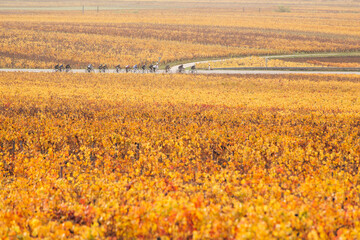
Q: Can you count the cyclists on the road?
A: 15